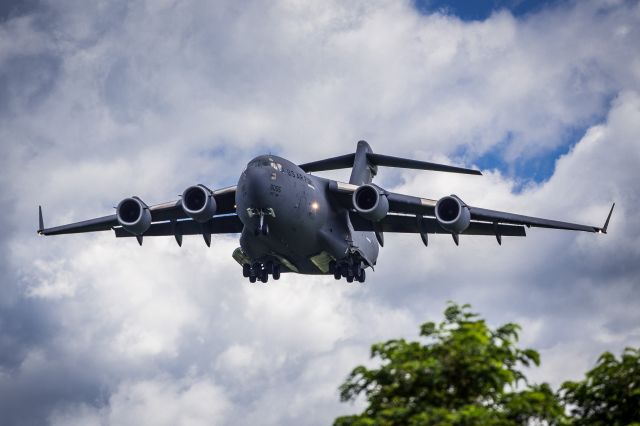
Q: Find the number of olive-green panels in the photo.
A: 3